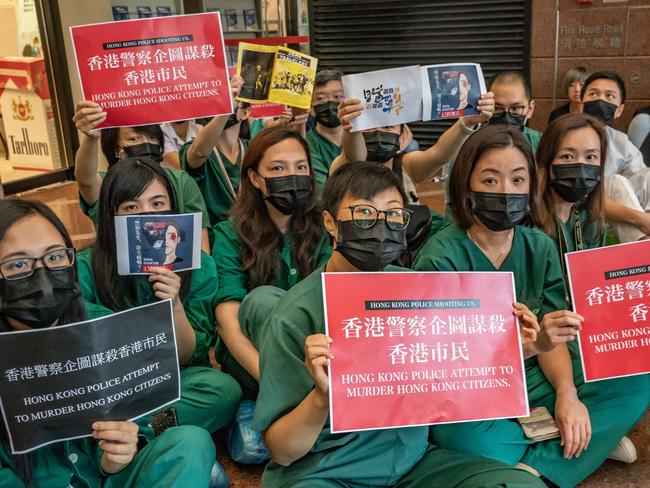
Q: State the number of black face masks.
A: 12